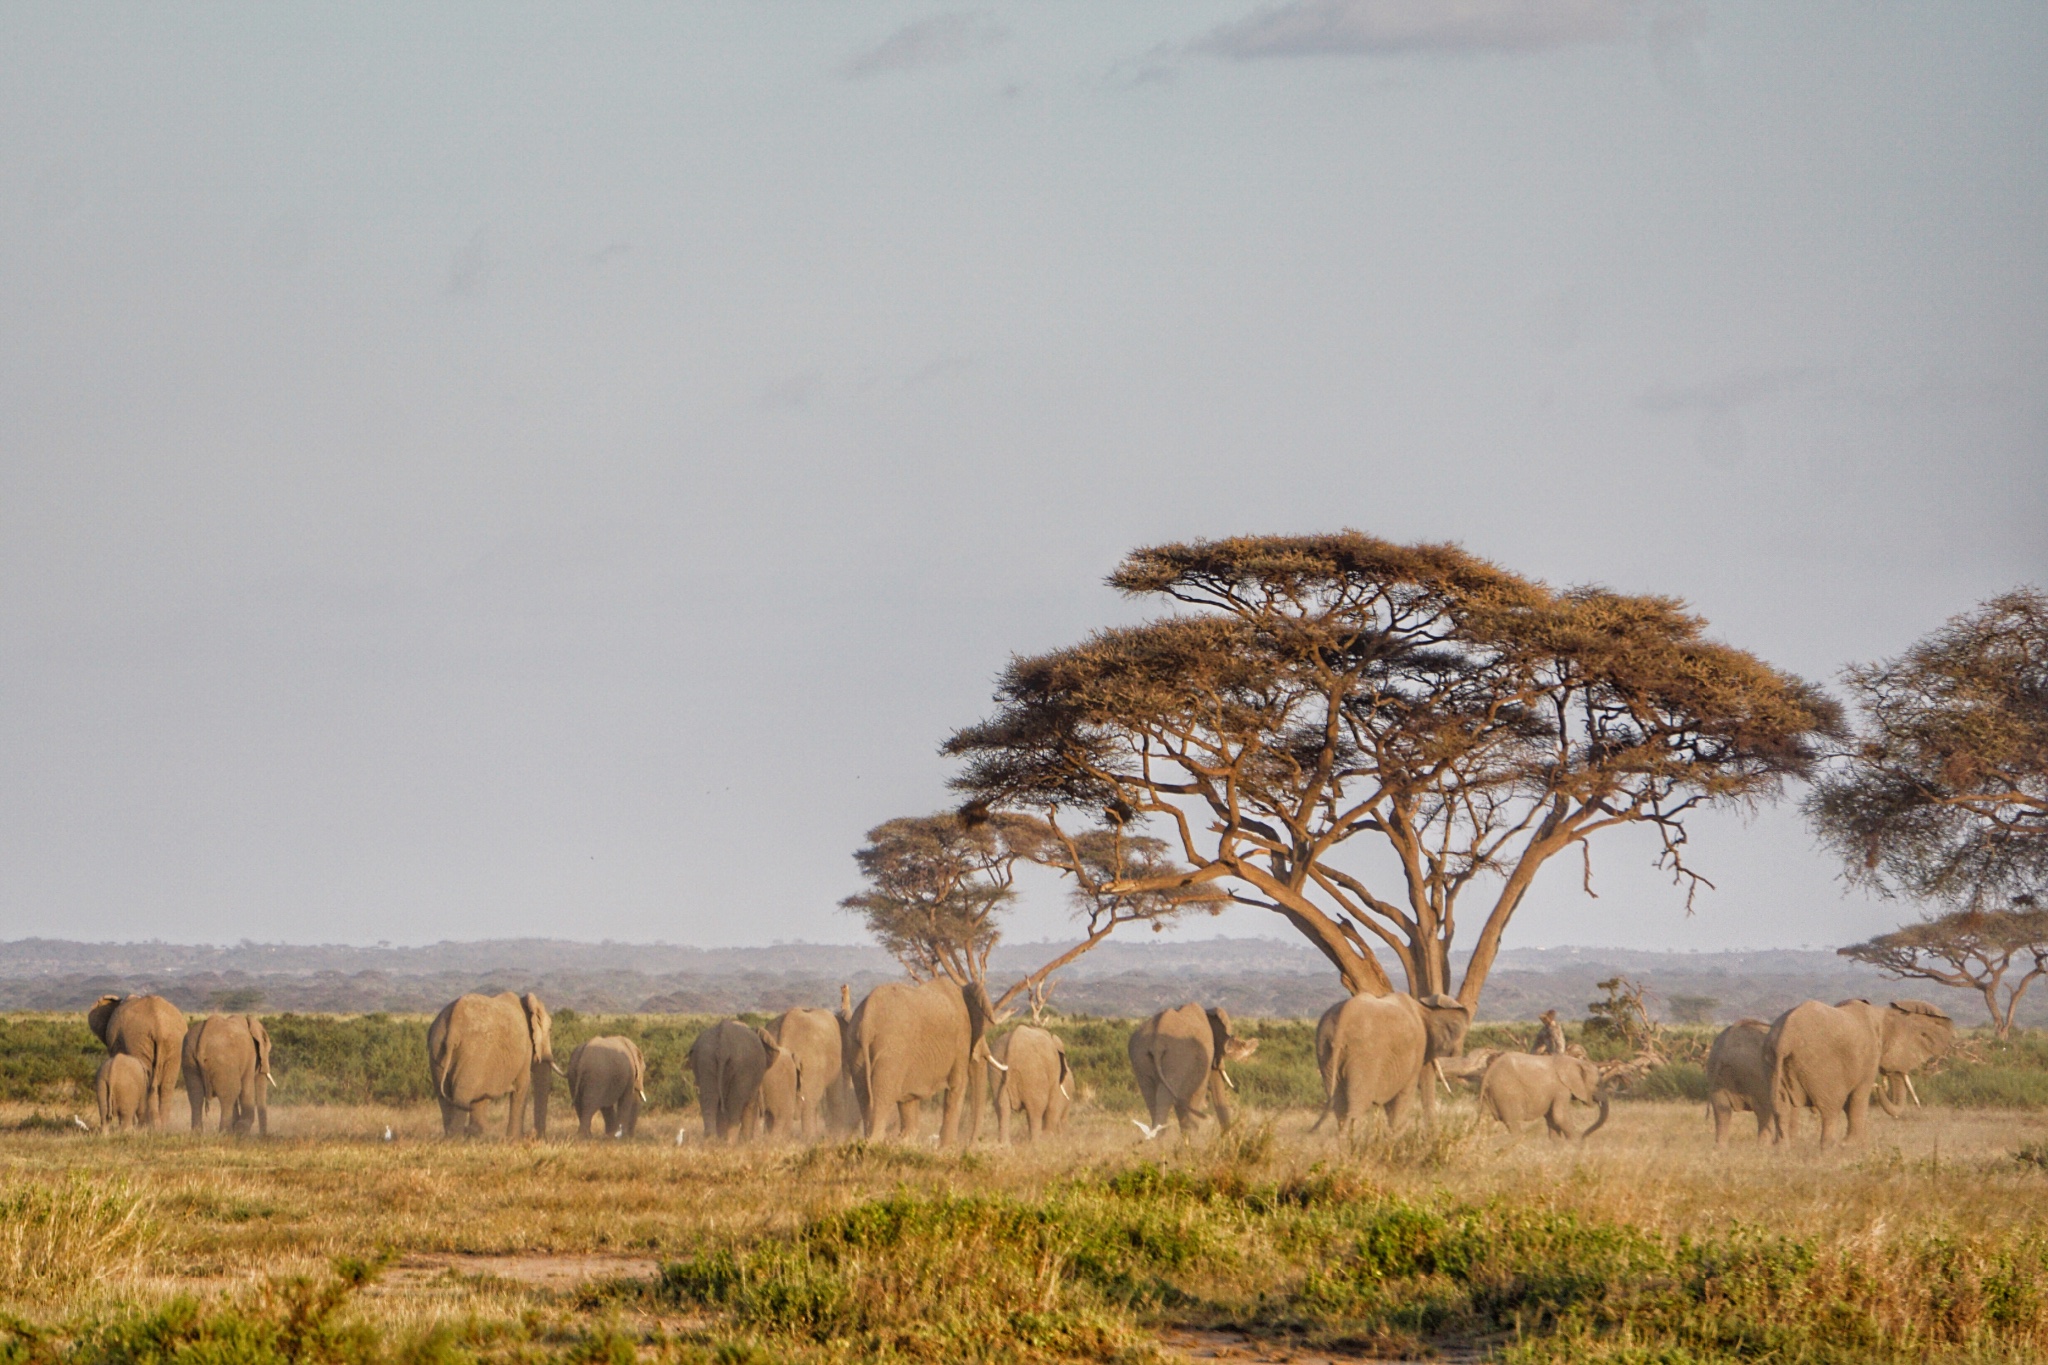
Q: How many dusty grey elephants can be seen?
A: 15